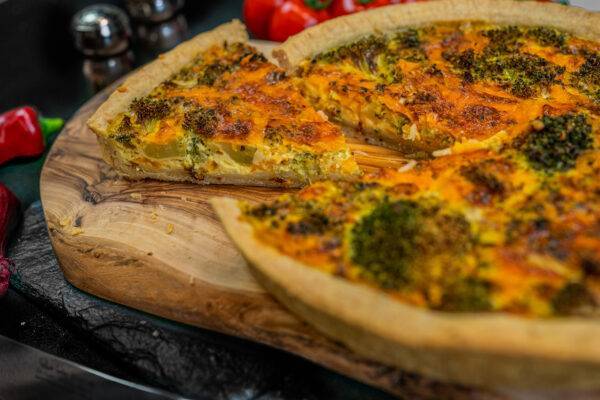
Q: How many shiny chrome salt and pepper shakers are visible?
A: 2